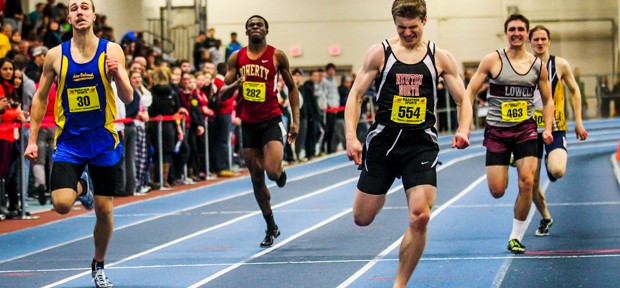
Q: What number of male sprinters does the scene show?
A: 5